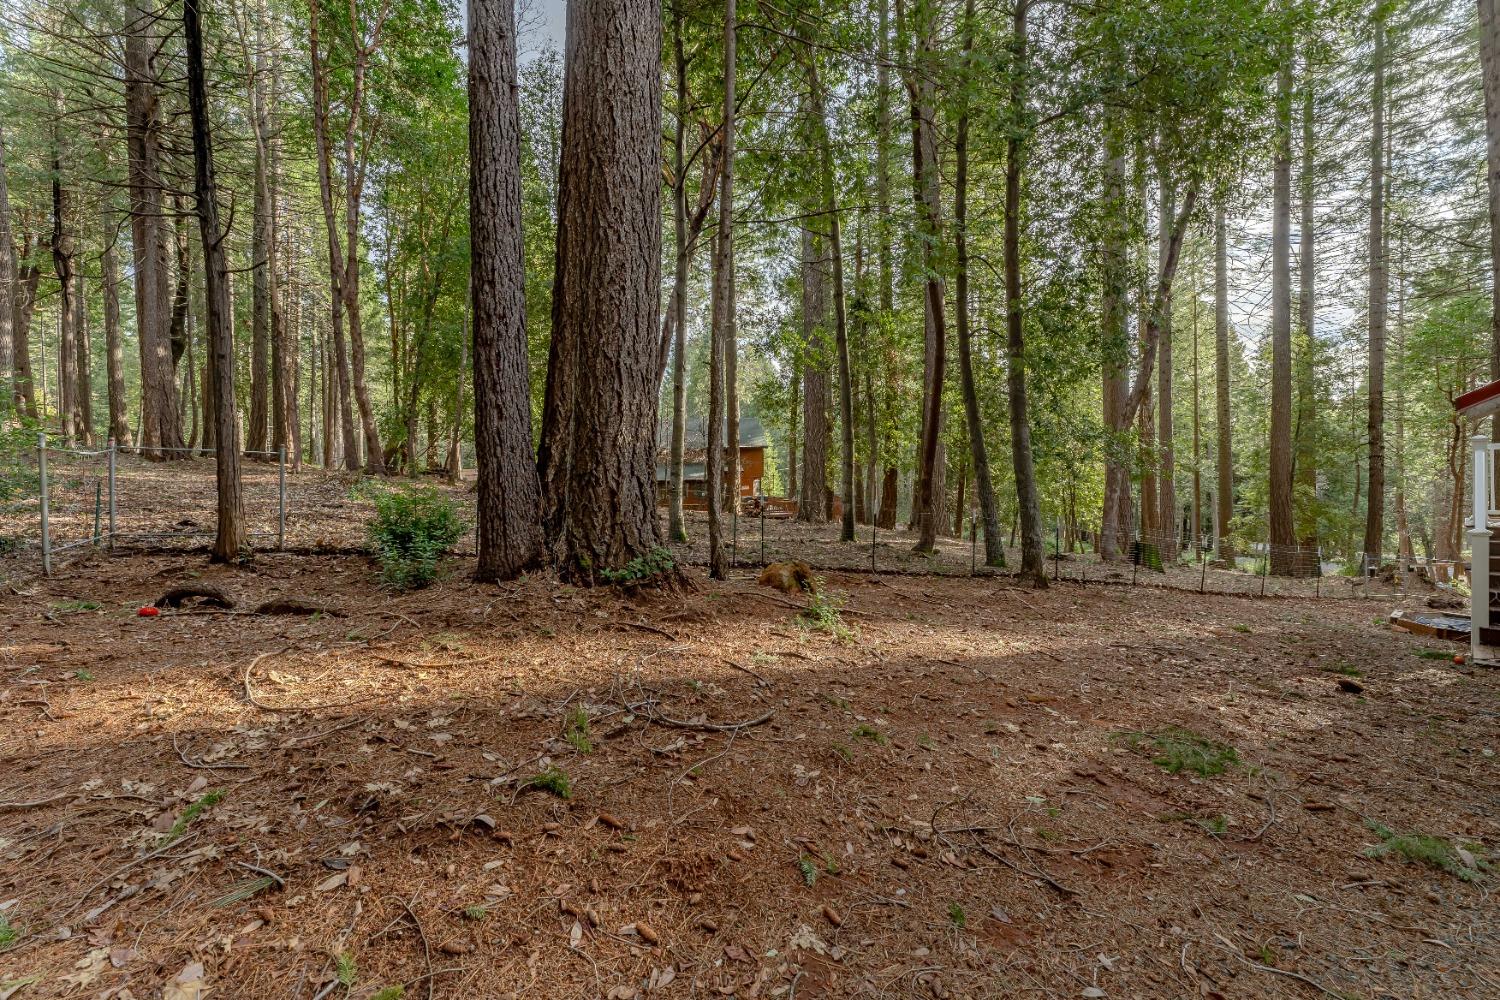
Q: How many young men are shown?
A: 0